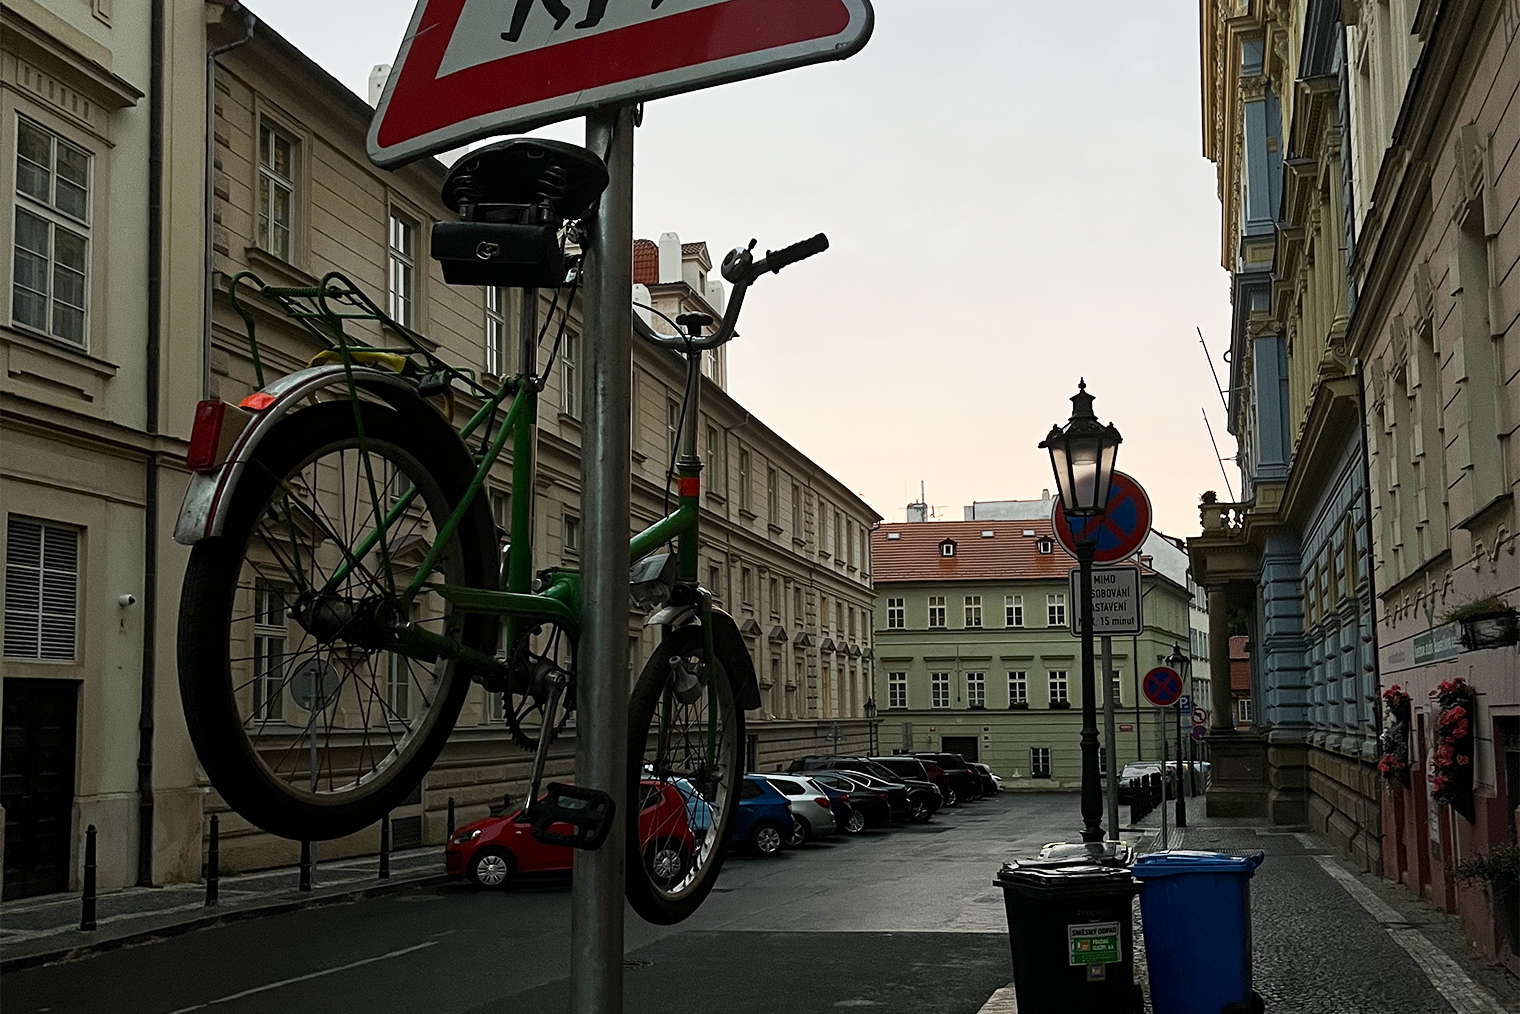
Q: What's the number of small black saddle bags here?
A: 1